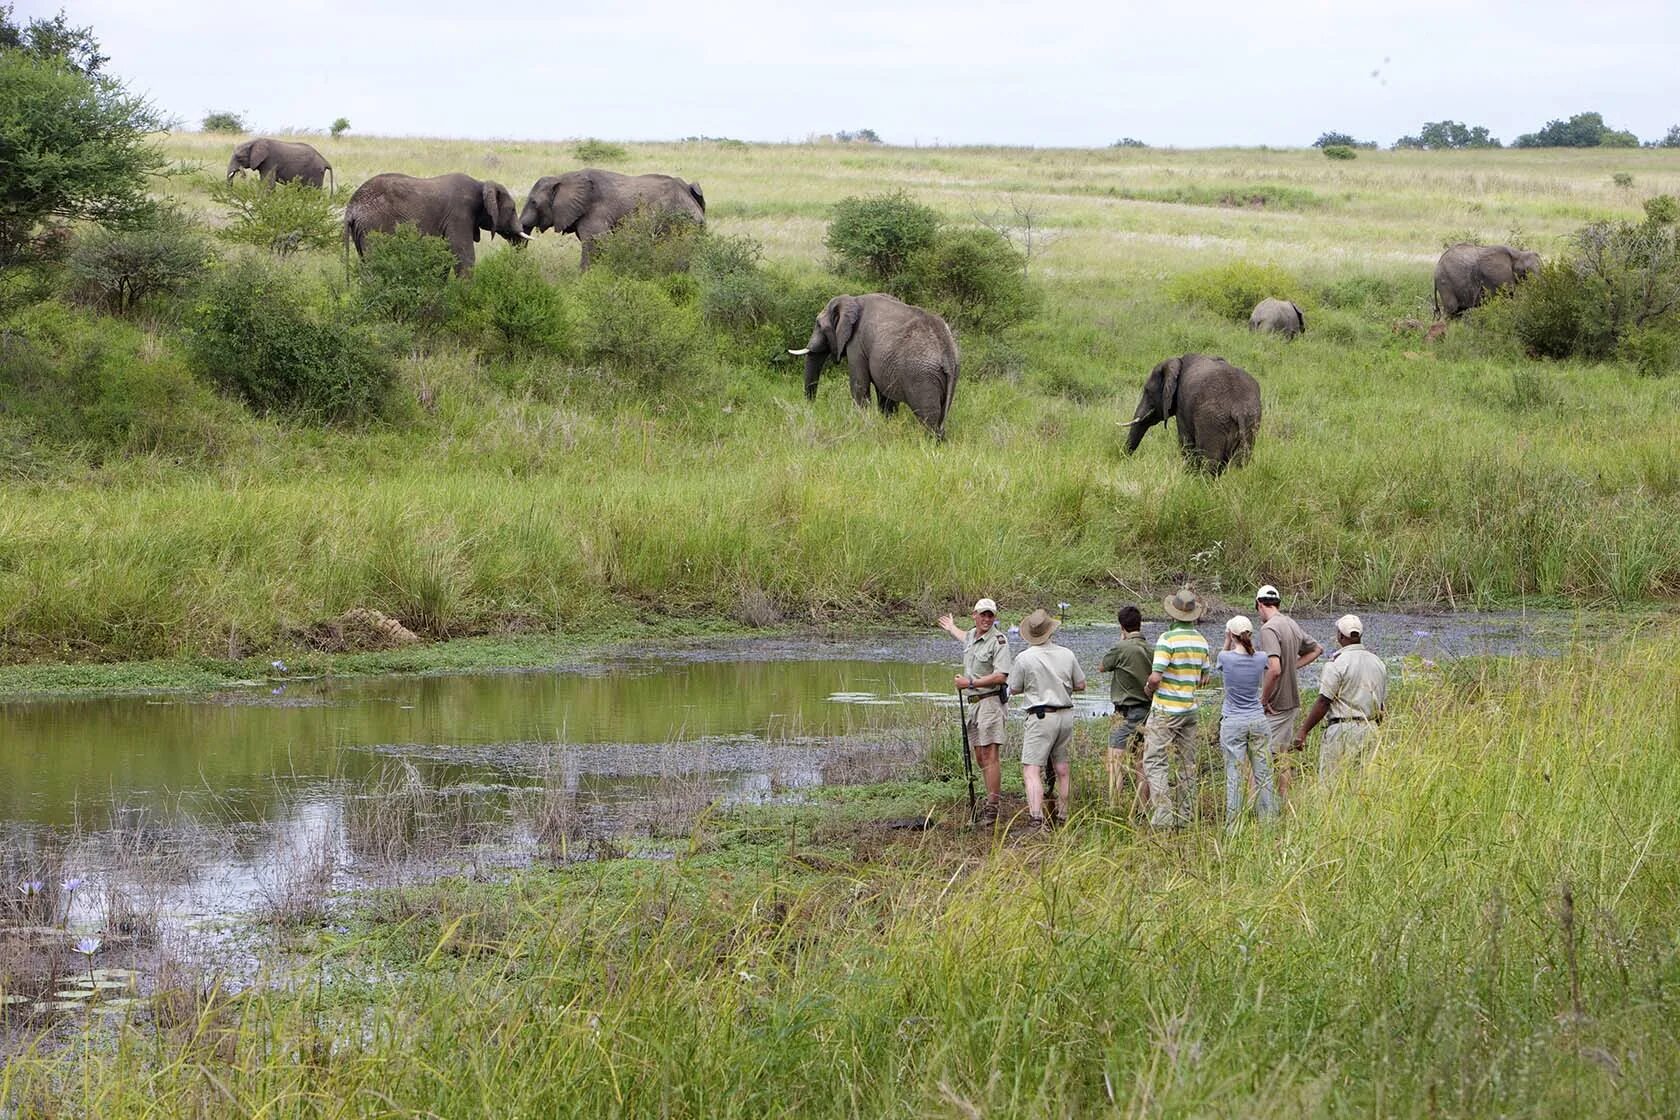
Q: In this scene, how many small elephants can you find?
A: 1